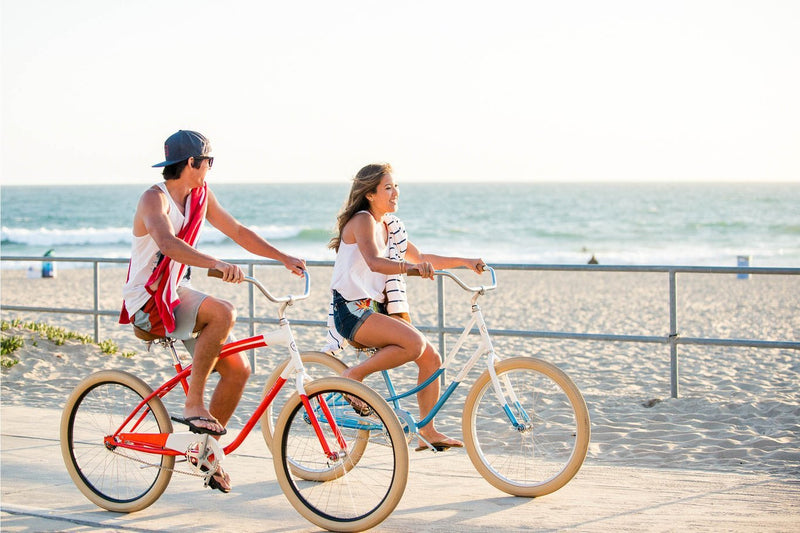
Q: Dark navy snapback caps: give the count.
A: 1